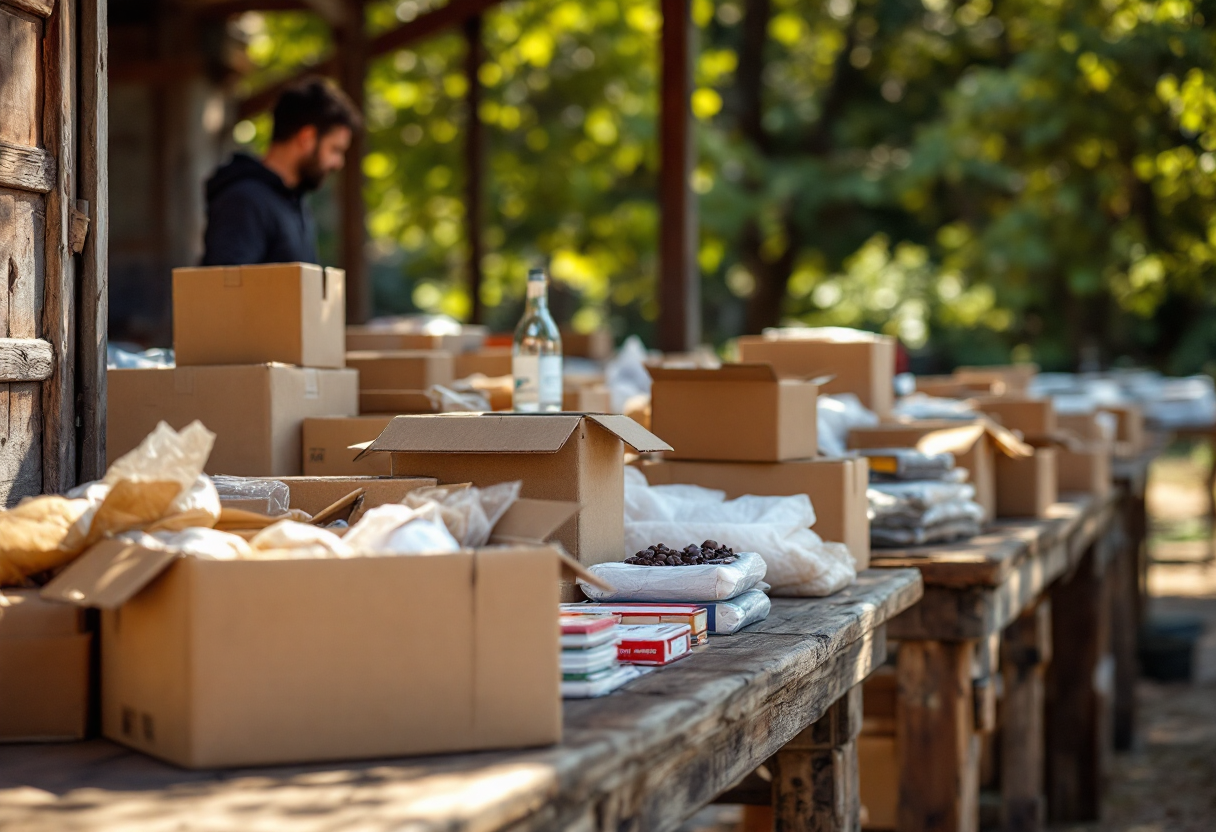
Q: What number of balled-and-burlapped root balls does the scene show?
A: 0